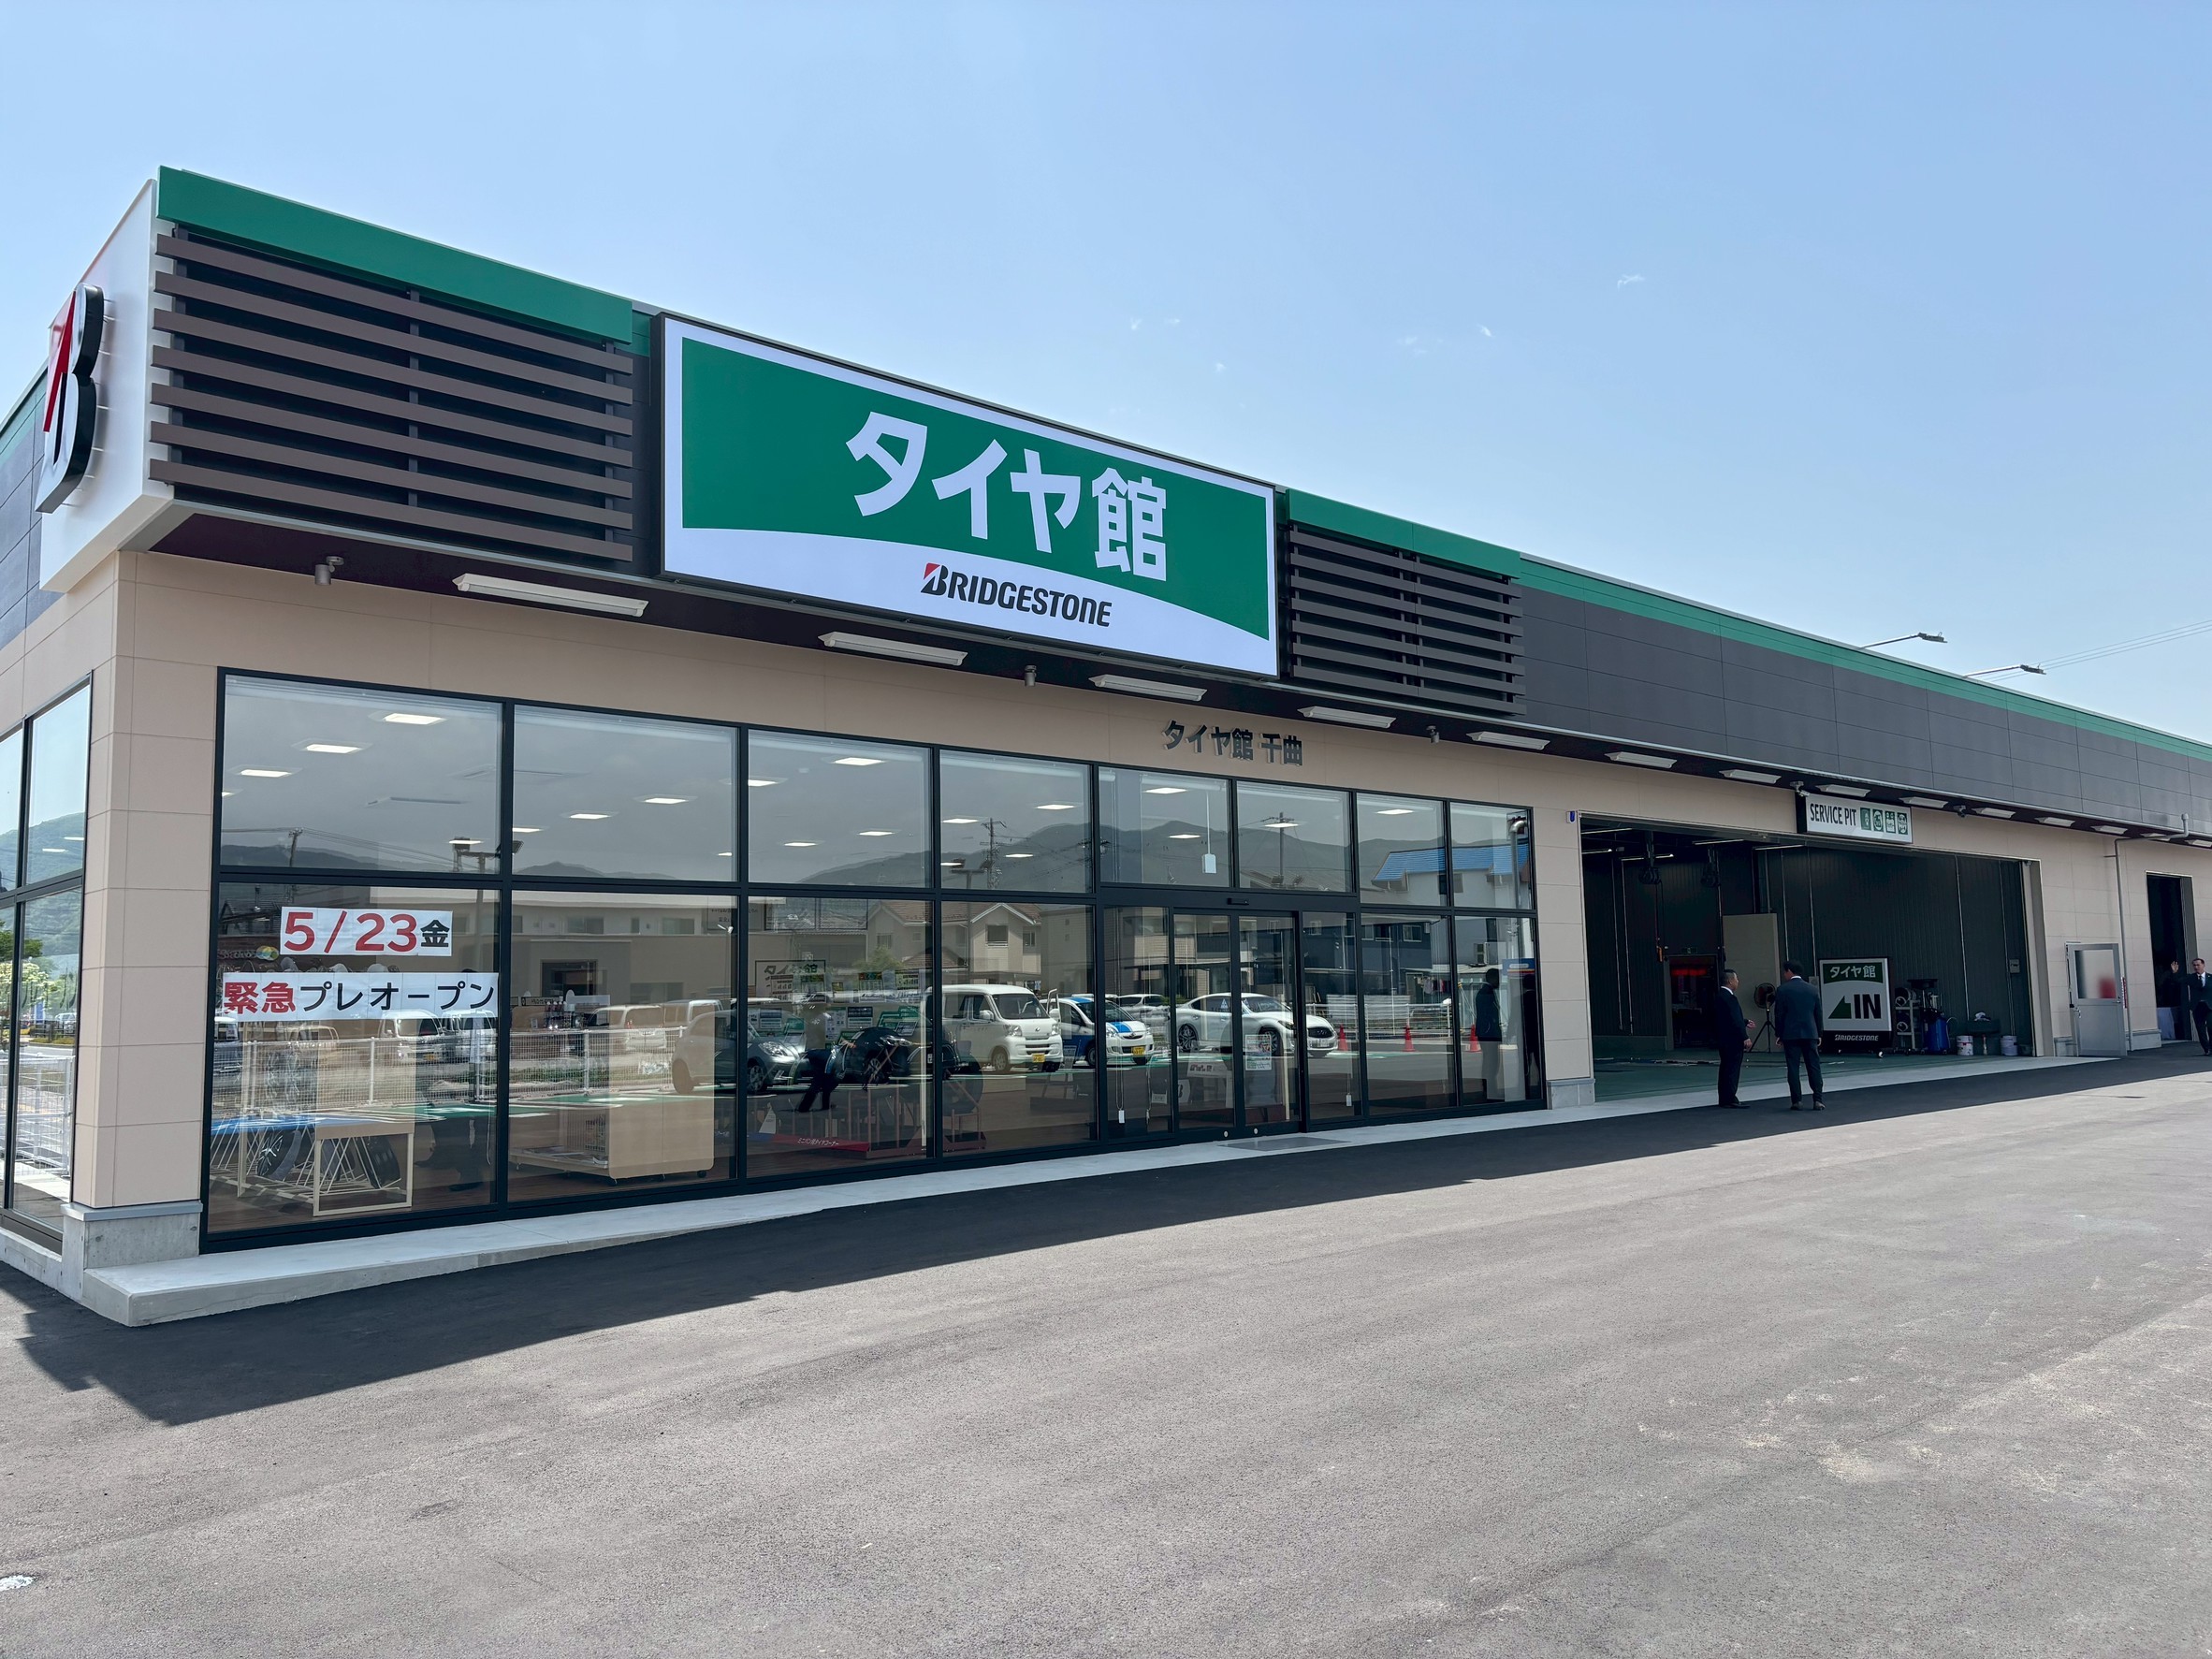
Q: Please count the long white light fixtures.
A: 14